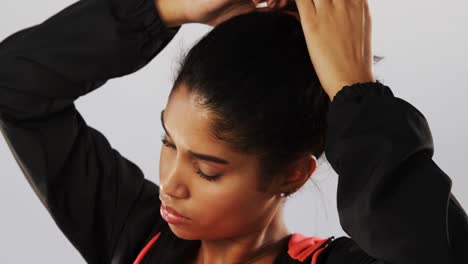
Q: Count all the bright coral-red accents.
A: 2